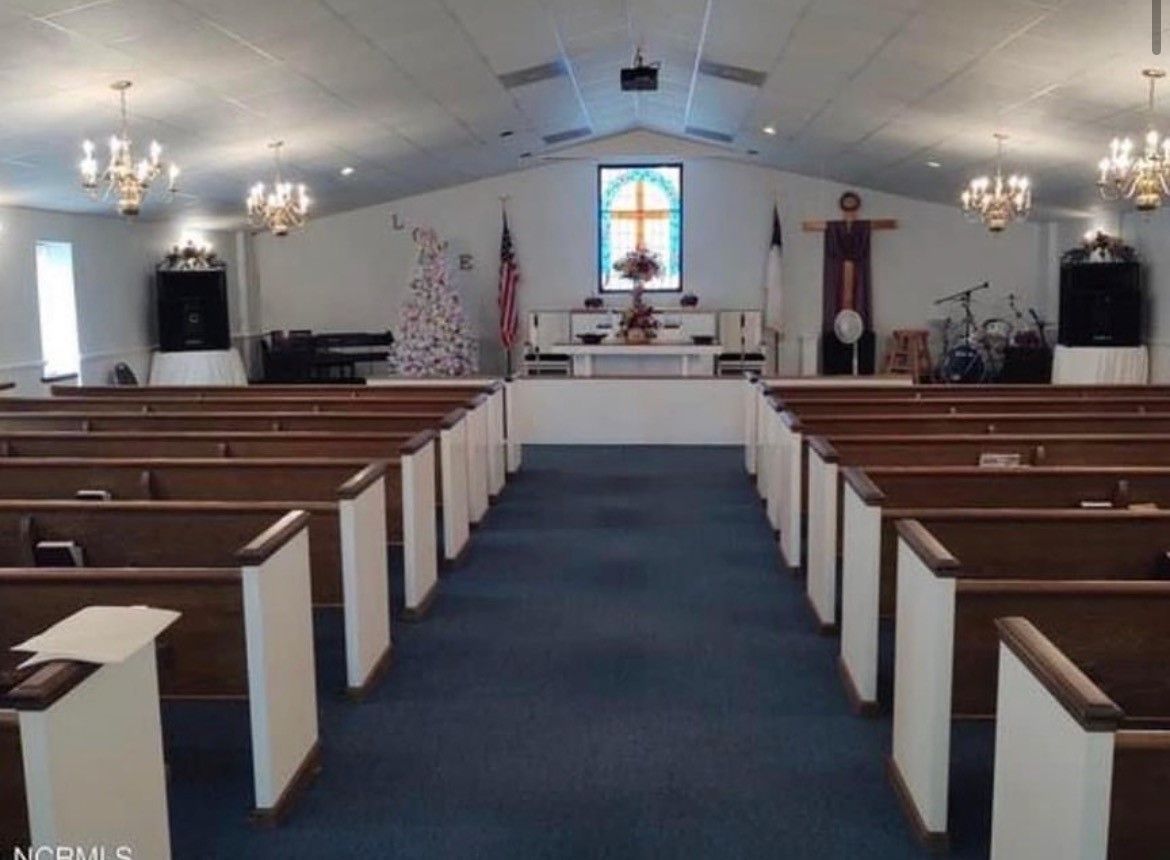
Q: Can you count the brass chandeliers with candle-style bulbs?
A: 4